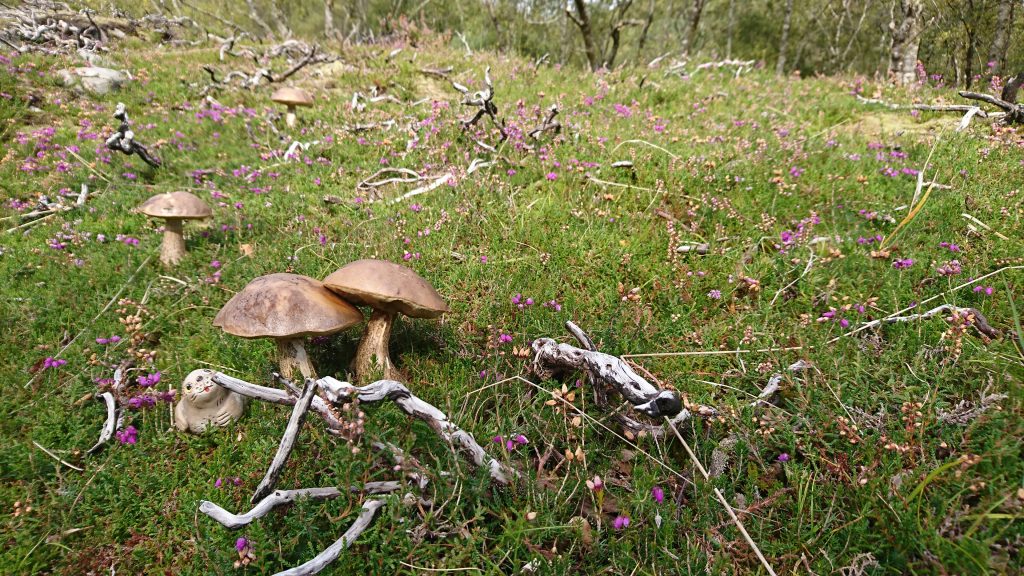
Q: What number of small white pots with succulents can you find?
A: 0